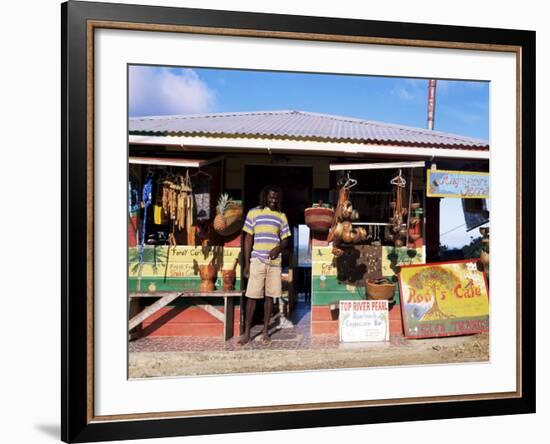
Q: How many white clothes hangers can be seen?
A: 2